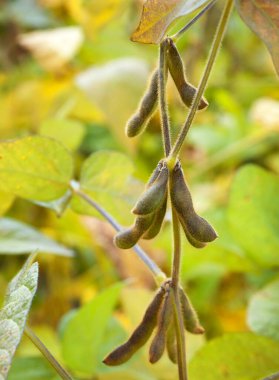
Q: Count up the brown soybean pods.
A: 11